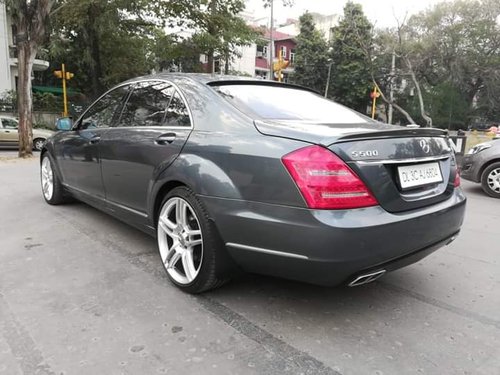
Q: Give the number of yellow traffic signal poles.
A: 3